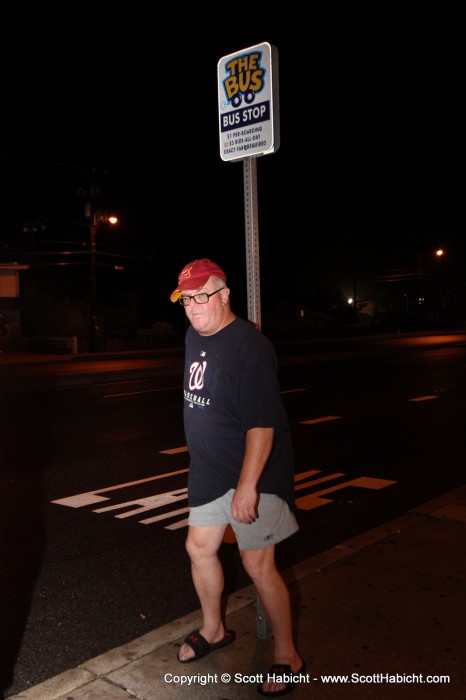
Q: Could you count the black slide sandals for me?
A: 2